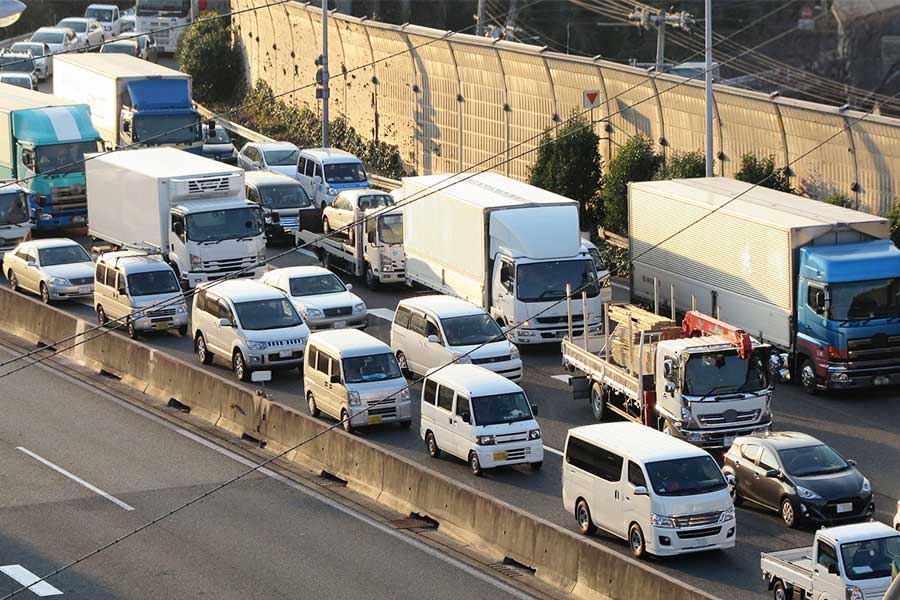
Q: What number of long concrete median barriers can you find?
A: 1